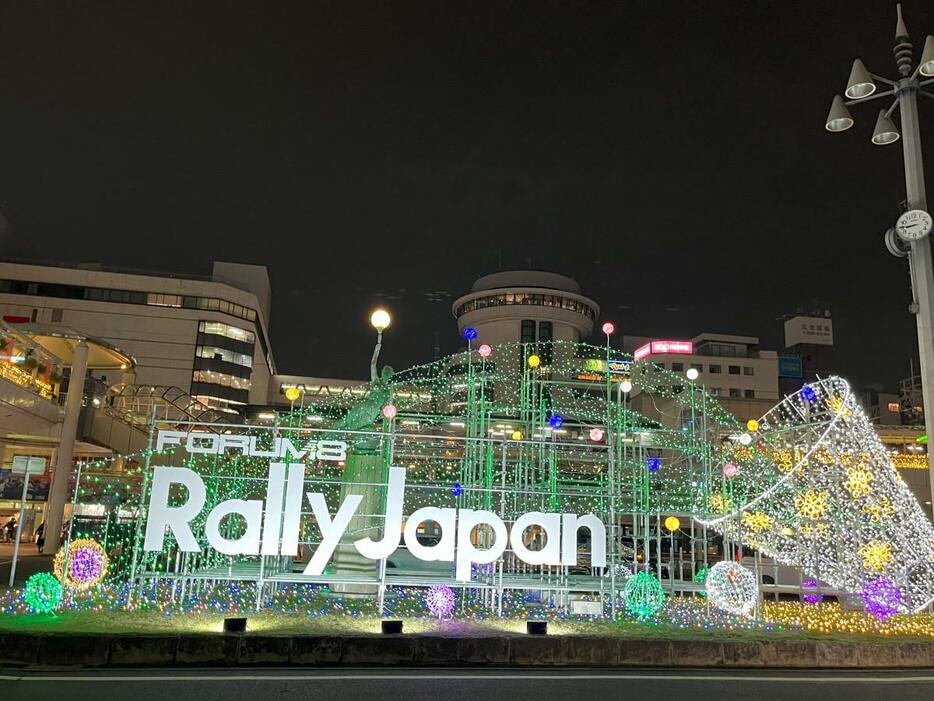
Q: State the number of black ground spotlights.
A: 3